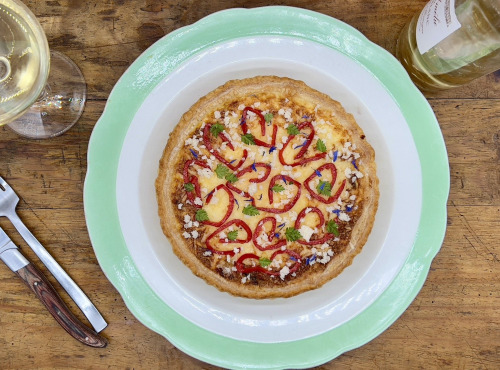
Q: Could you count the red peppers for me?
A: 12